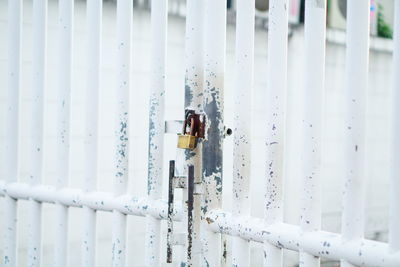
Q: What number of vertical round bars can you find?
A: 13